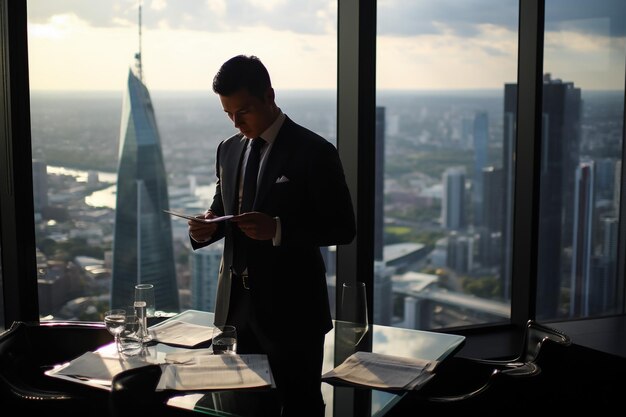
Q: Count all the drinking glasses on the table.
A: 5